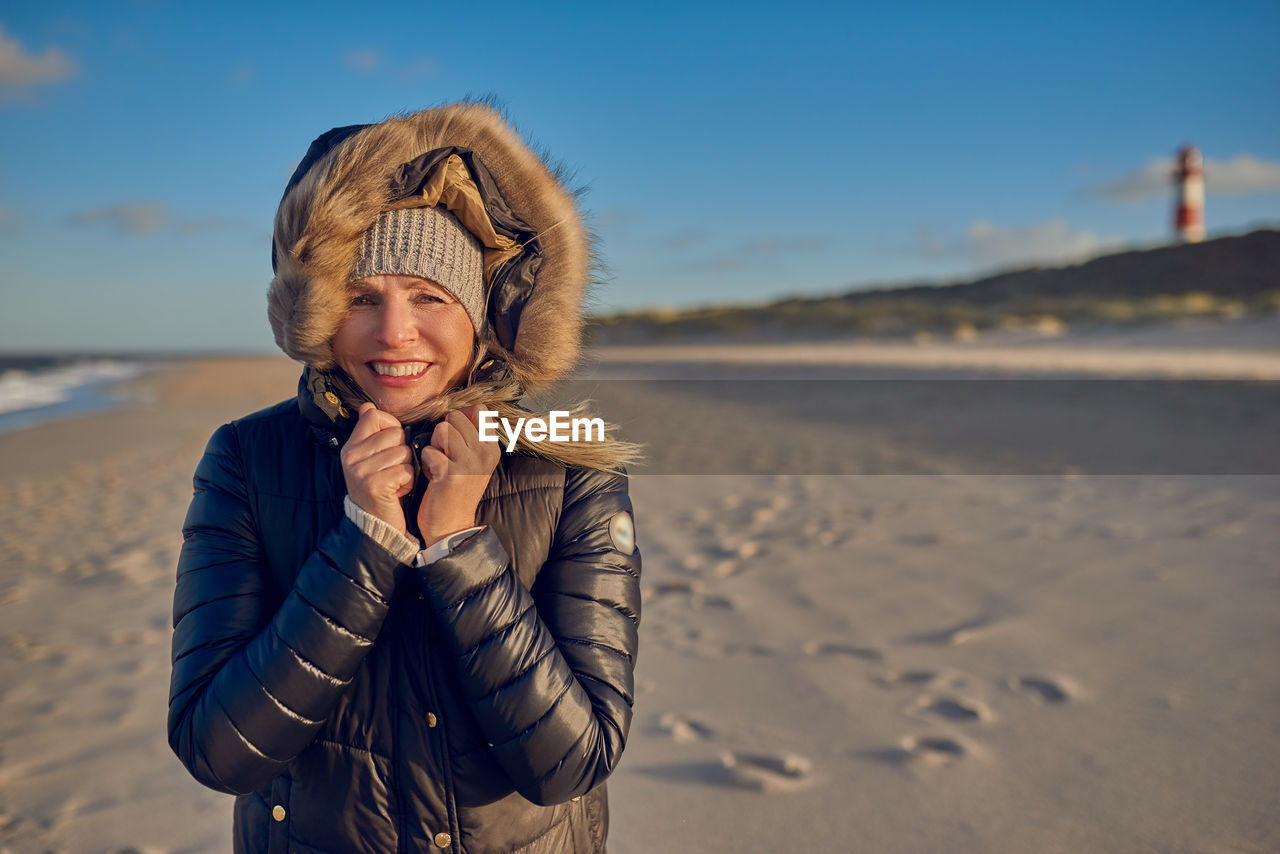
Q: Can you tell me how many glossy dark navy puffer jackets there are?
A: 1